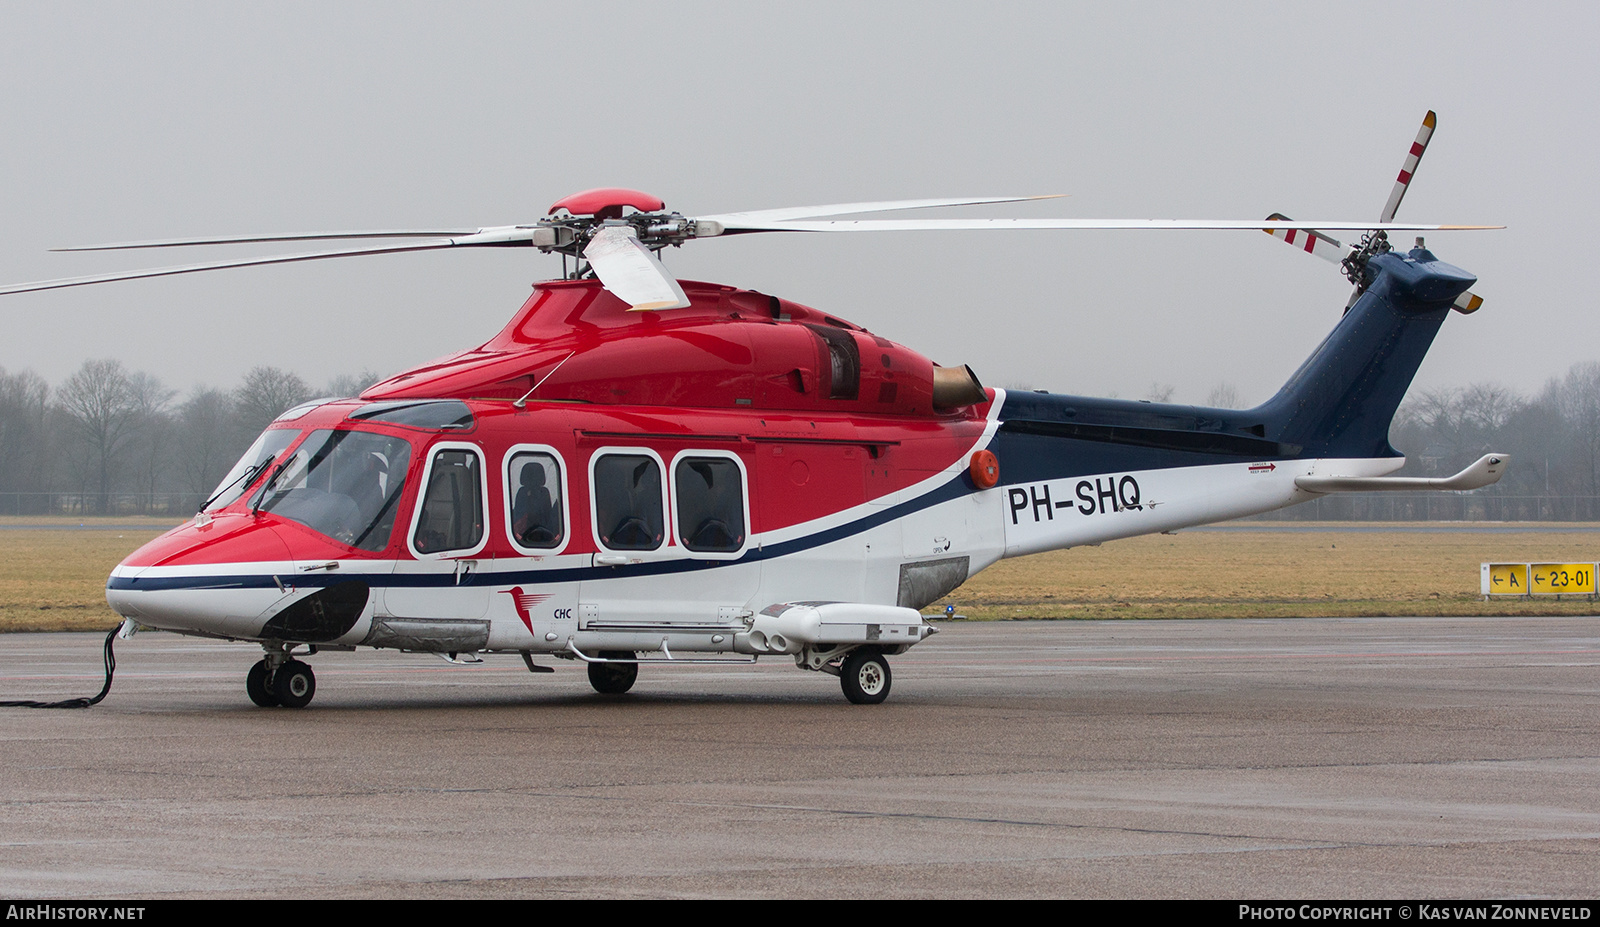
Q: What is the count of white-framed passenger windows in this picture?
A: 4